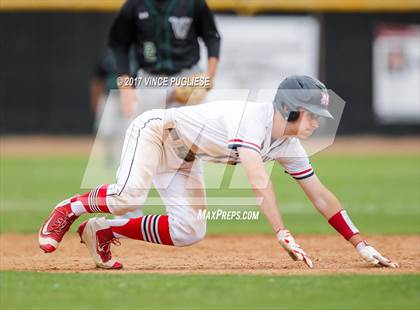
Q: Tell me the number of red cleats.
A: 2